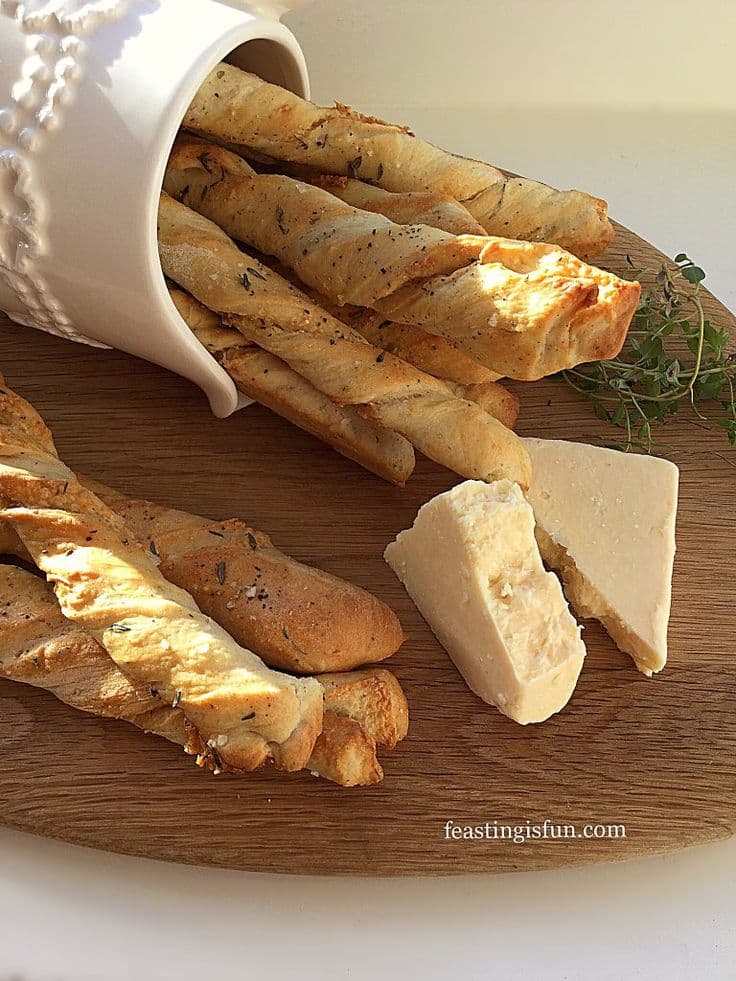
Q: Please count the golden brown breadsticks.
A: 9